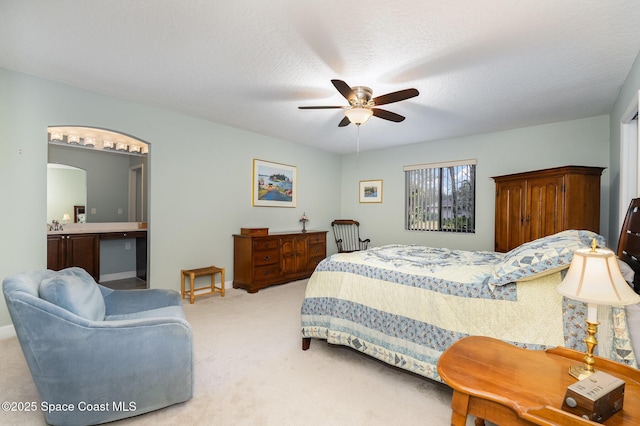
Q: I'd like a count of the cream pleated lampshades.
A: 1